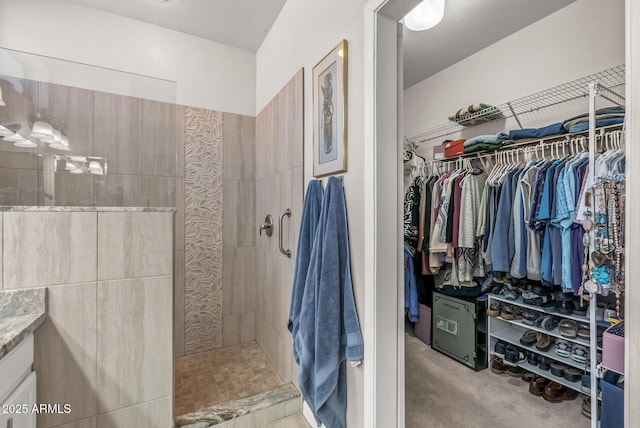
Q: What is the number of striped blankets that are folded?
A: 1